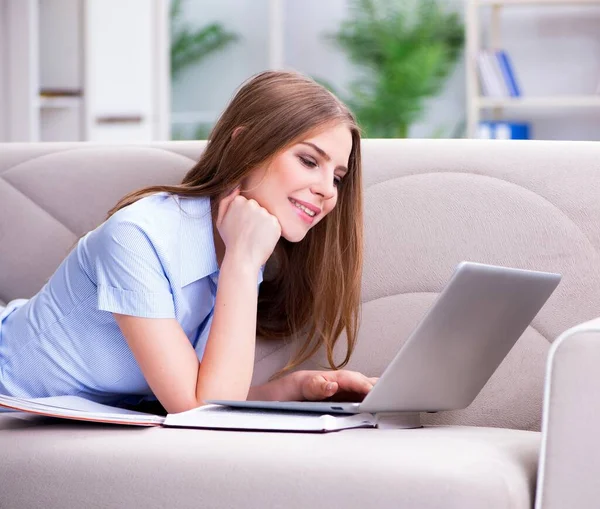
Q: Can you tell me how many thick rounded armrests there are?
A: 1